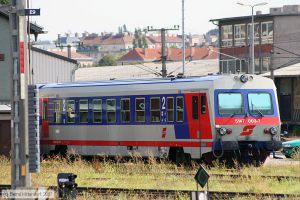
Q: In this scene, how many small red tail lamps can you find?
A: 2